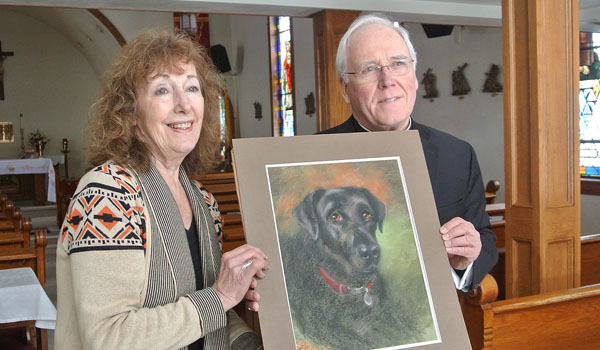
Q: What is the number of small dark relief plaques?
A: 5